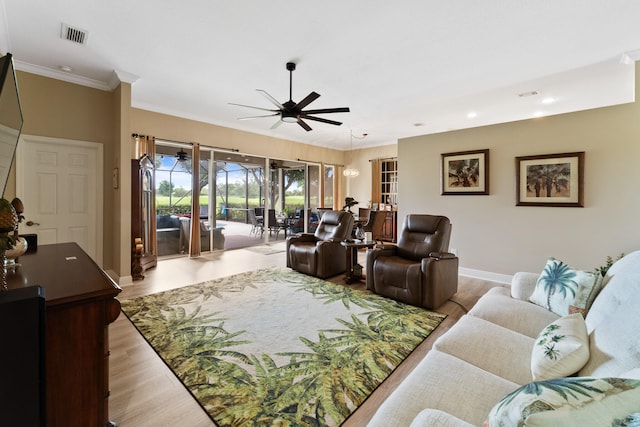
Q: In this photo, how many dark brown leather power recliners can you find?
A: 2